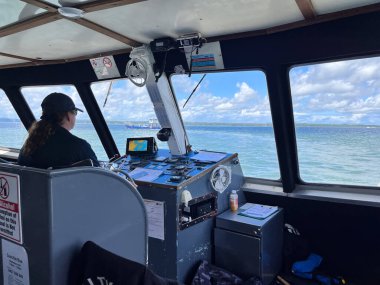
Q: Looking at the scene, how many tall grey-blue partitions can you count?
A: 1